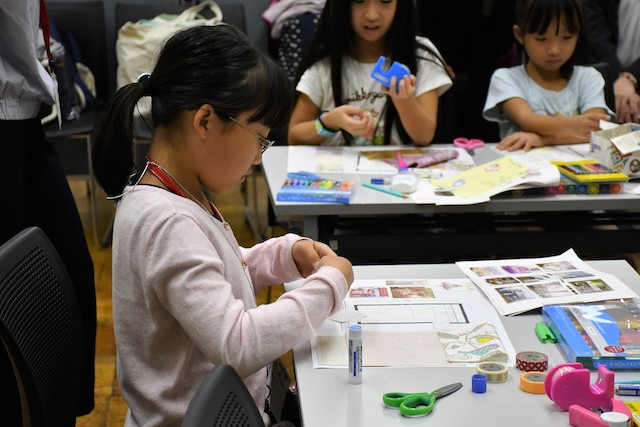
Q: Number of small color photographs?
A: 9